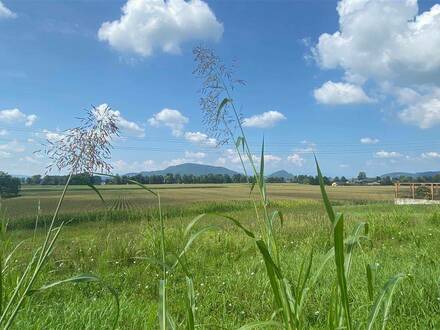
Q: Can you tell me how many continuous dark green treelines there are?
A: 1